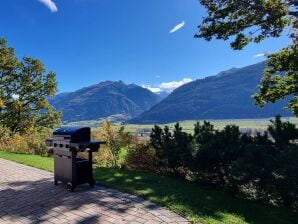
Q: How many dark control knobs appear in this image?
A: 3